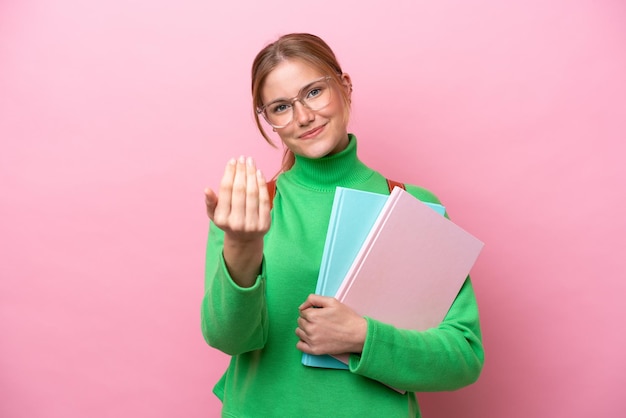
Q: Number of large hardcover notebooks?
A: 2